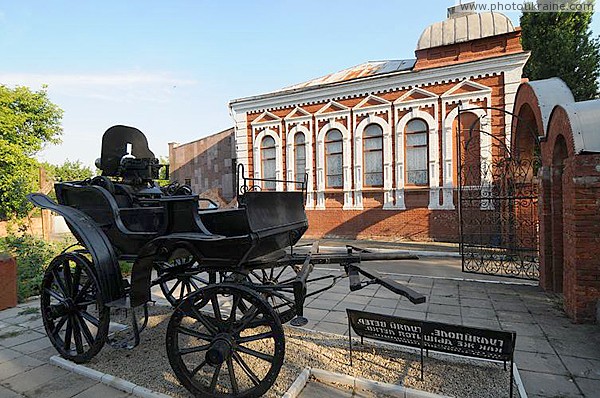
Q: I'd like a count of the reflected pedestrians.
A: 0